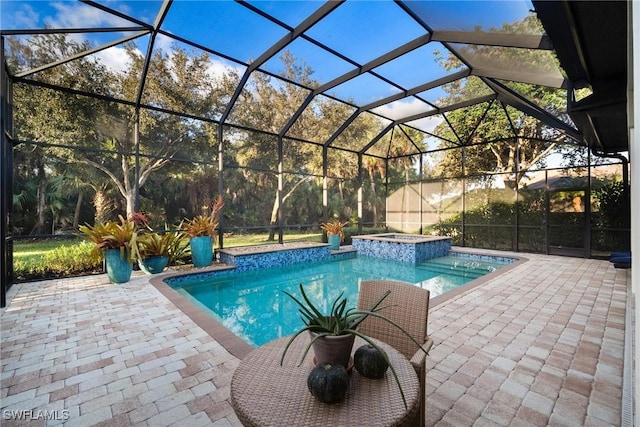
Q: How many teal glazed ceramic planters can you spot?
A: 4